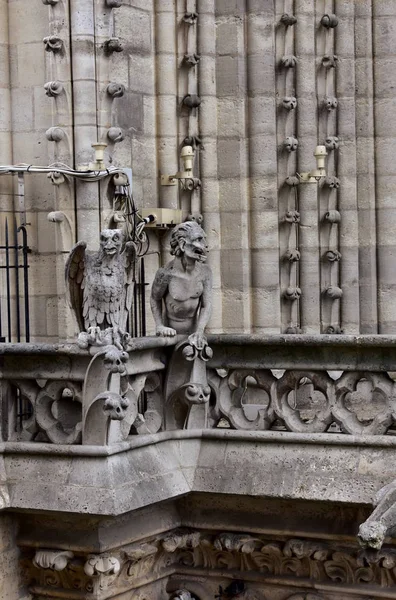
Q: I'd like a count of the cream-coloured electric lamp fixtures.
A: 3